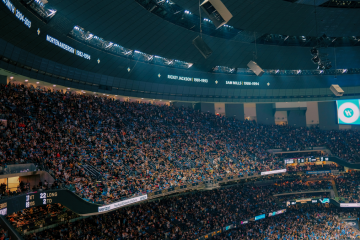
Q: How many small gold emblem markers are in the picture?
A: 6